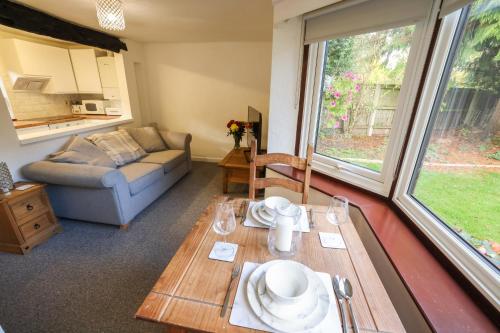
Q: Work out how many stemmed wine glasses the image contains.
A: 2